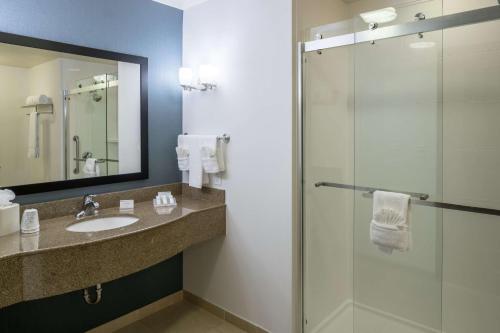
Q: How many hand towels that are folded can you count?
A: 3